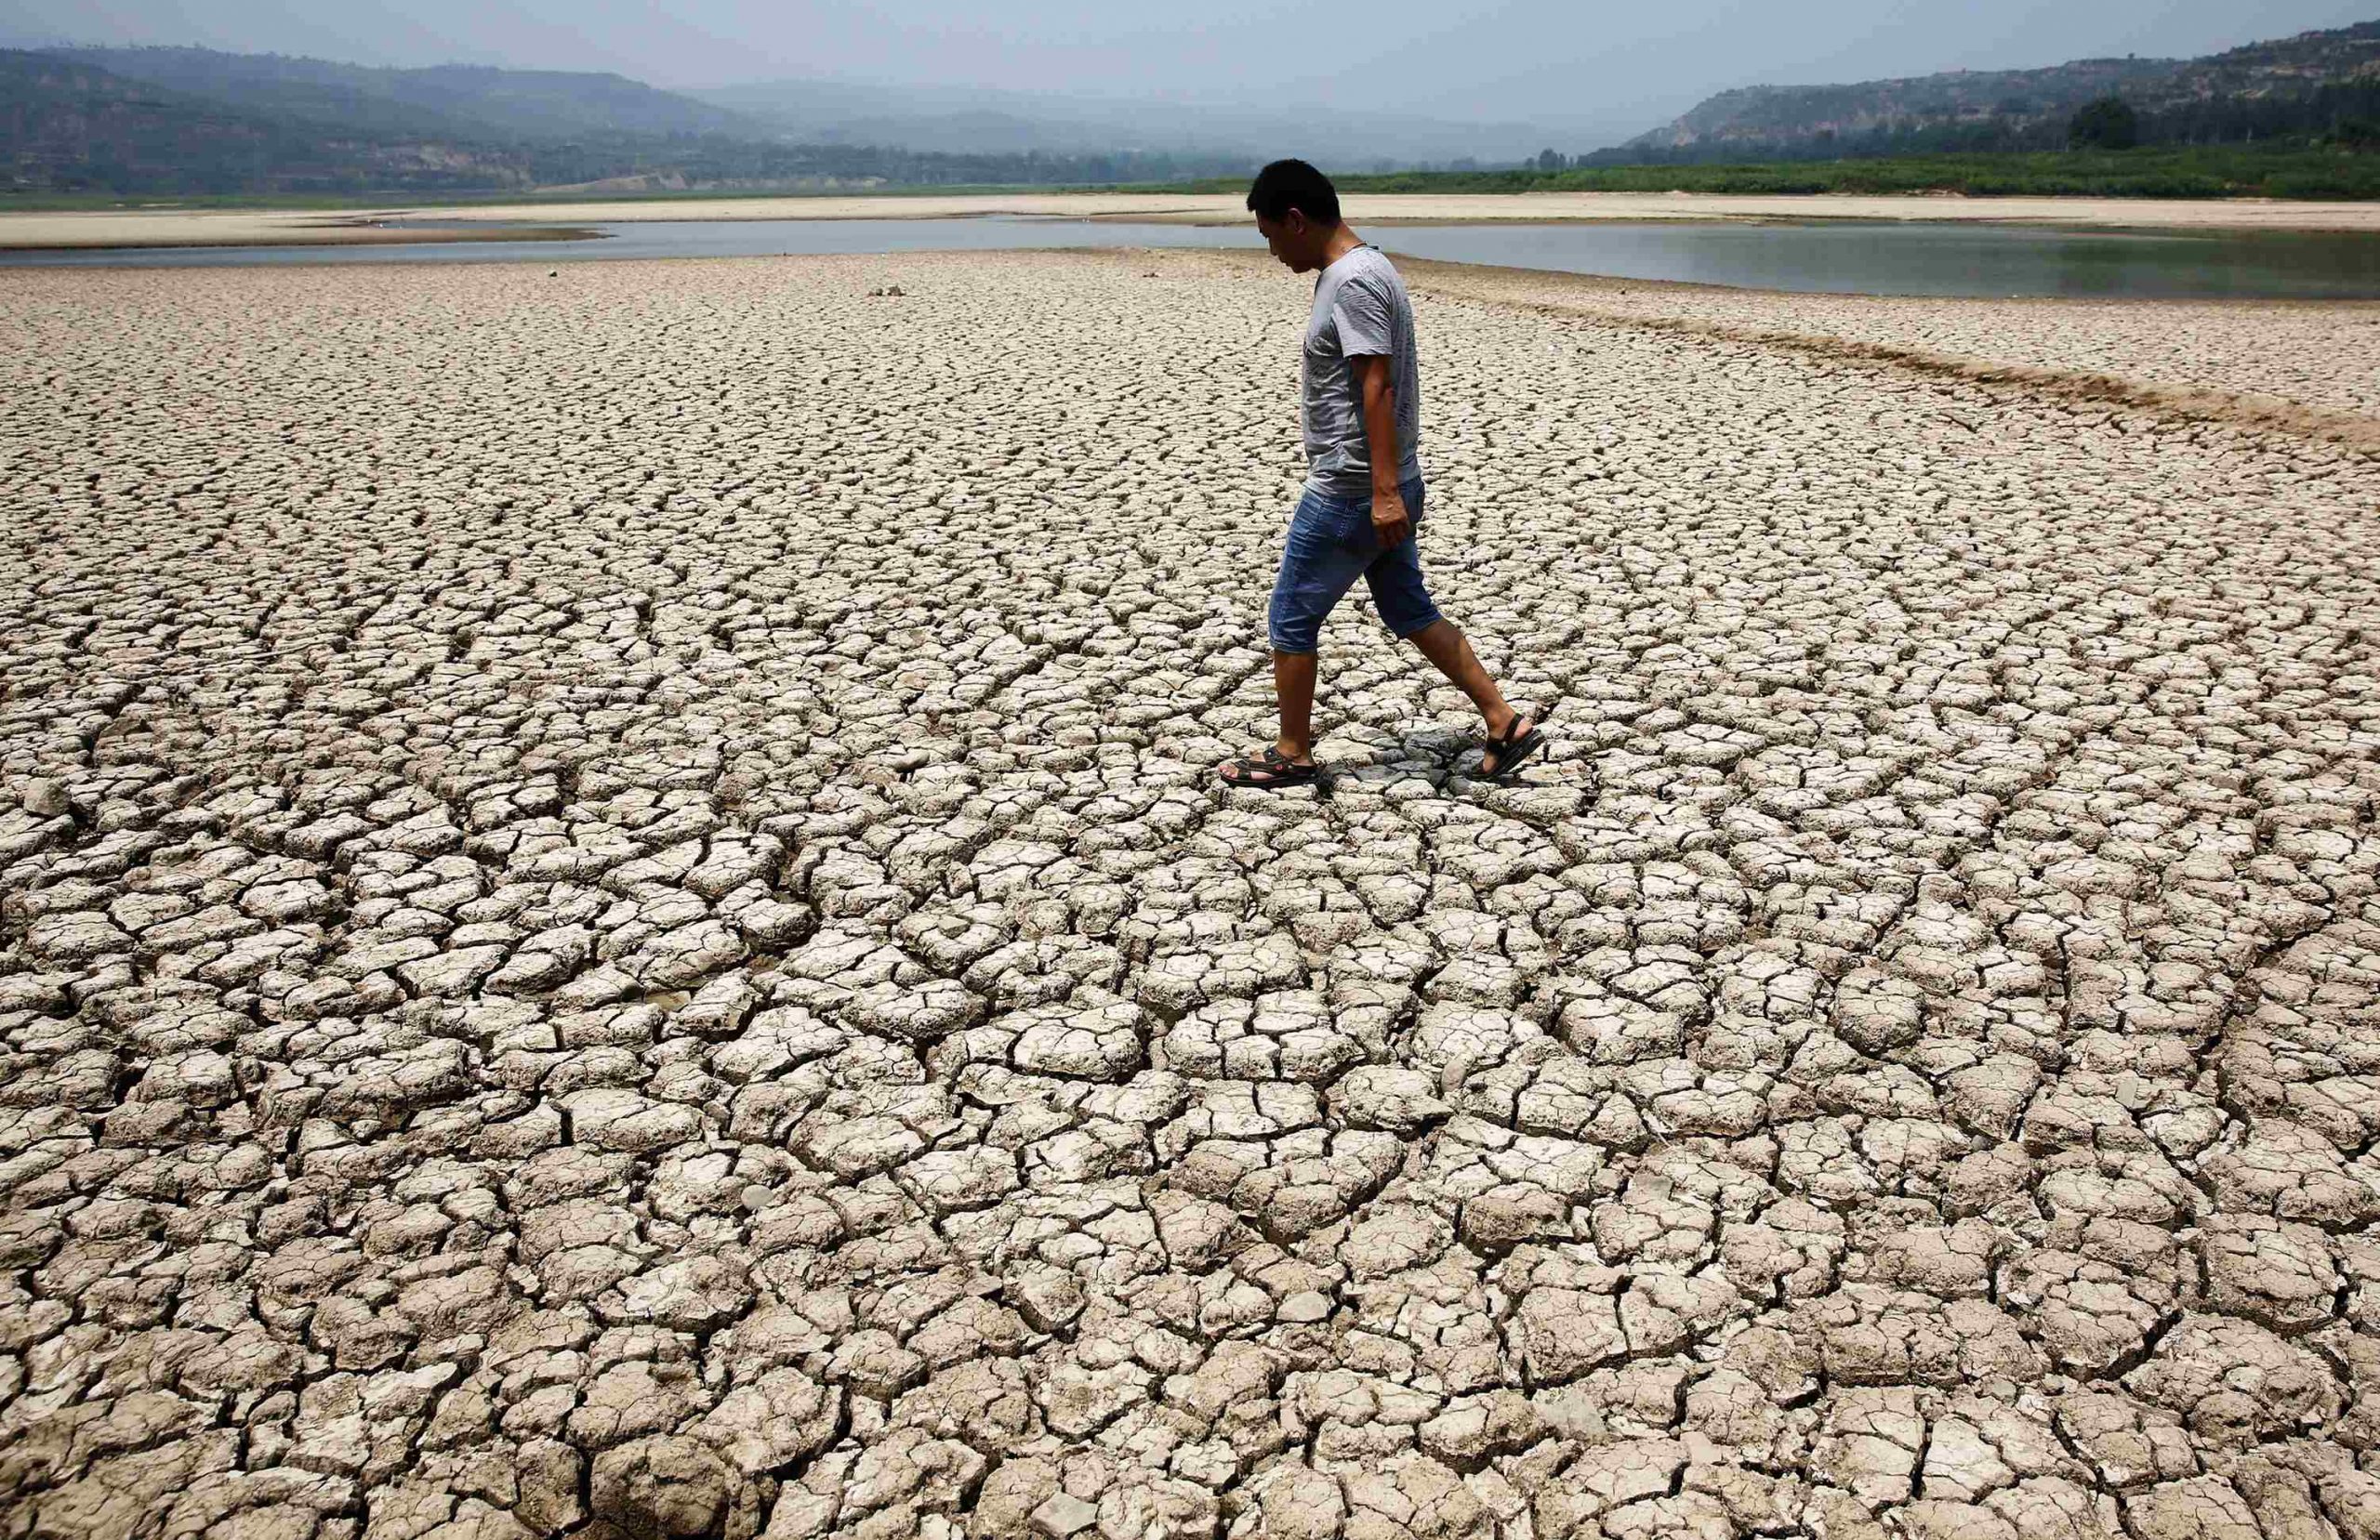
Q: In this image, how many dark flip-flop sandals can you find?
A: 2